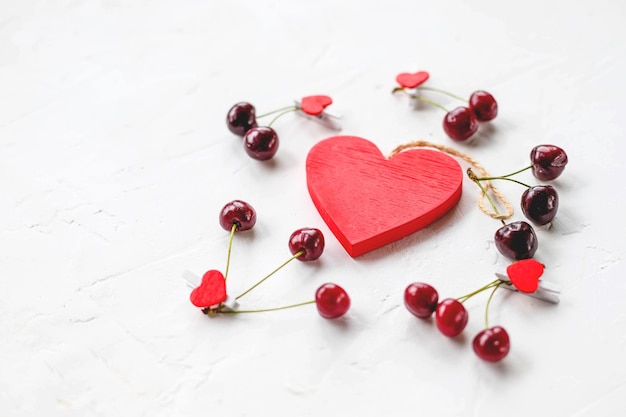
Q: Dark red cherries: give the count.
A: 13